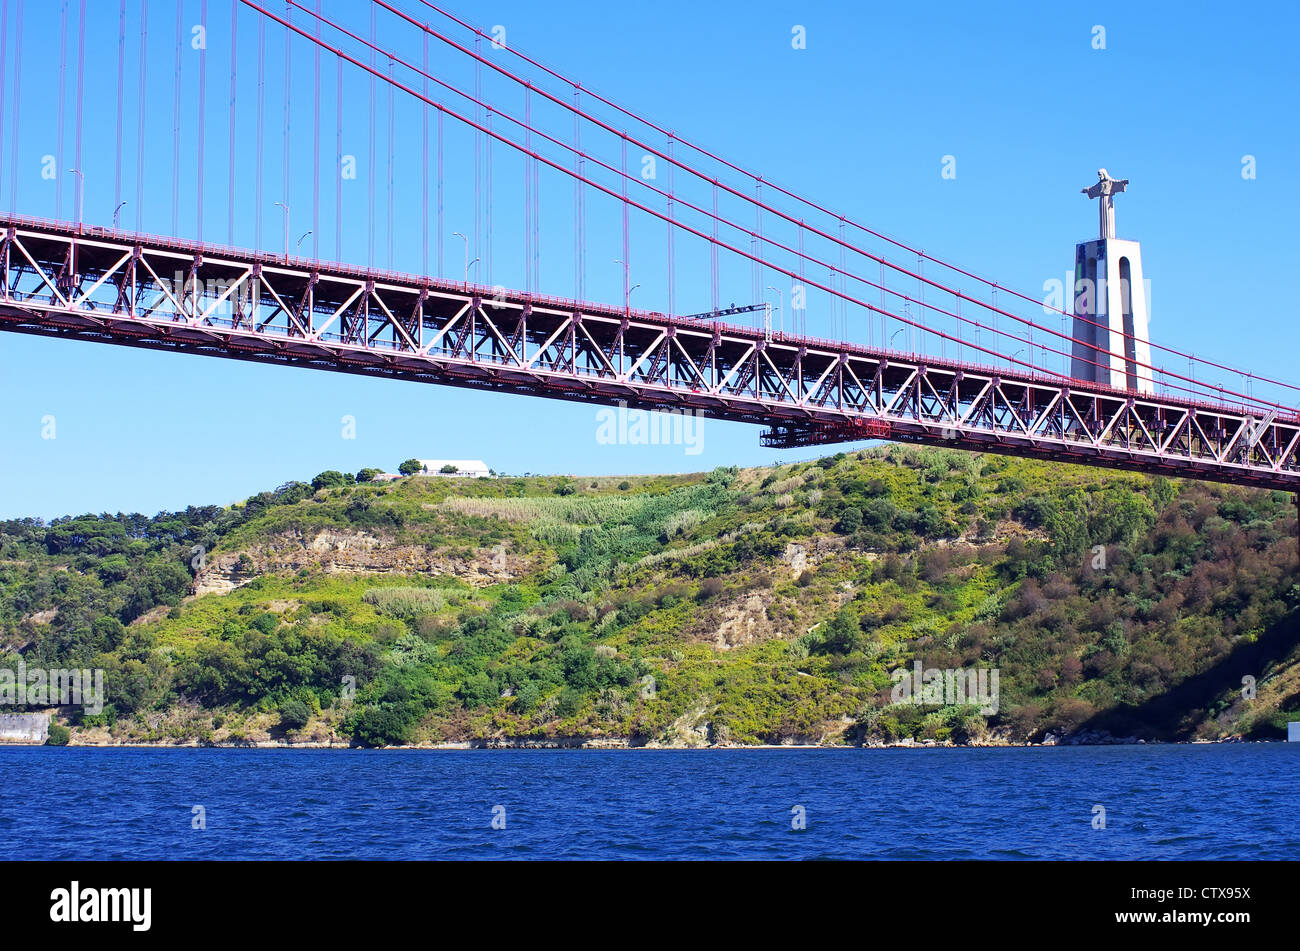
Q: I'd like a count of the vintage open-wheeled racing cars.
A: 0